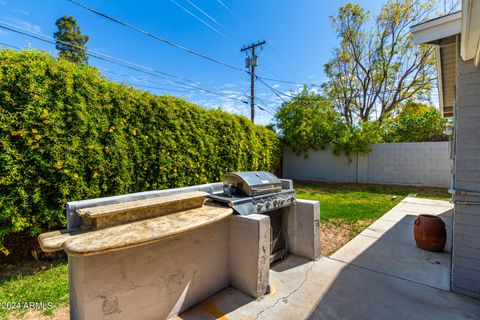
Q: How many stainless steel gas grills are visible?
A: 1